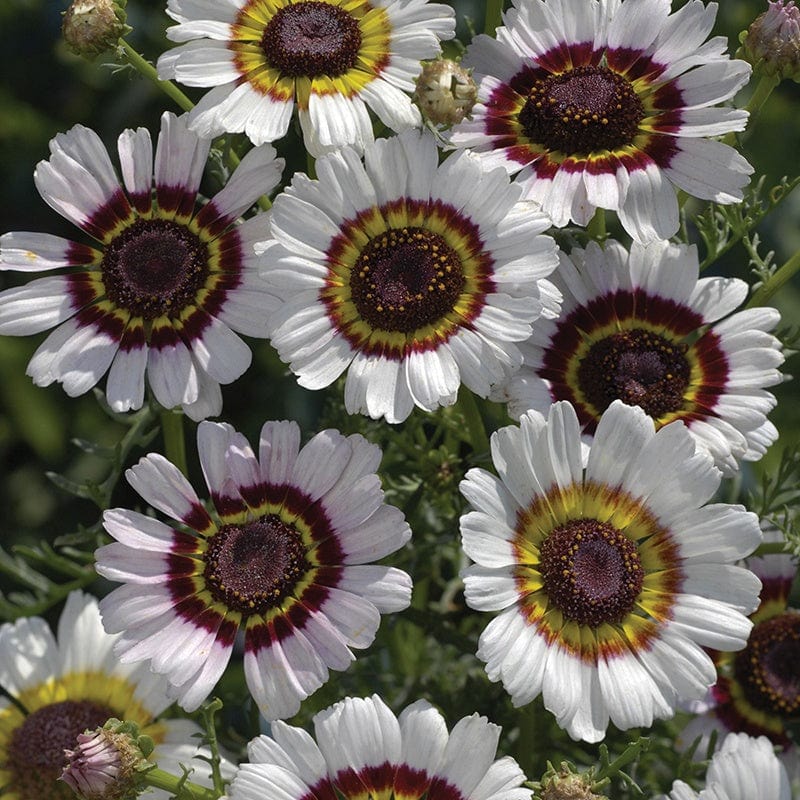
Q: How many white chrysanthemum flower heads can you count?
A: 11